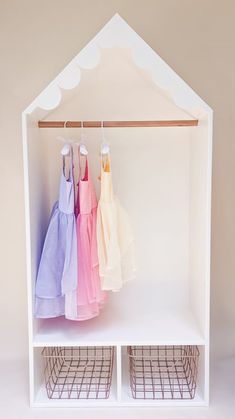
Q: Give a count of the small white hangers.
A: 3